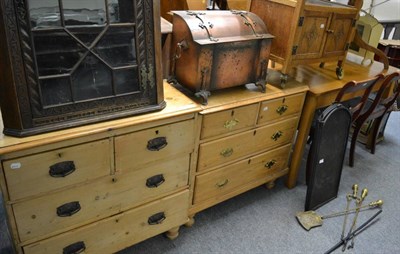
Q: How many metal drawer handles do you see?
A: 12